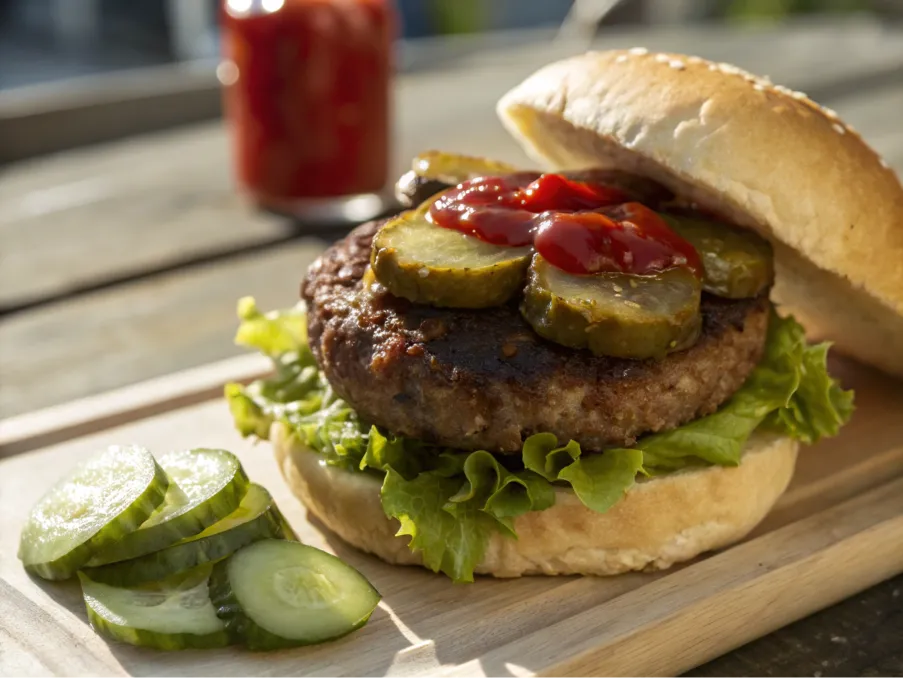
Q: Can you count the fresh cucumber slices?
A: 5